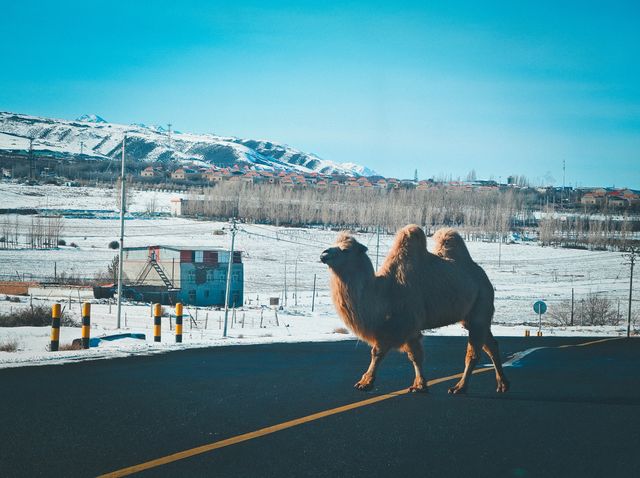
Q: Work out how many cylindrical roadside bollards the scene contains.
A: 4